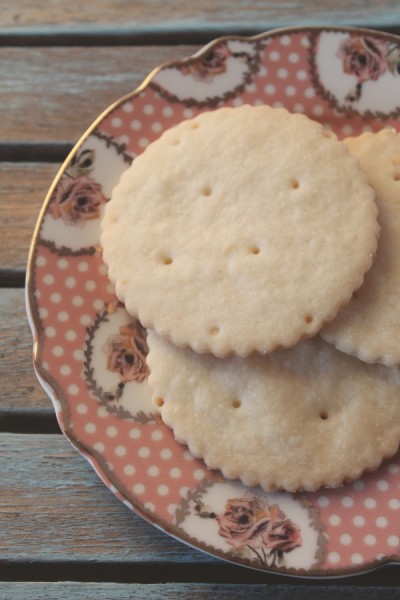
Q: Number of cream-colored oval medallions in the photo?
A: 5